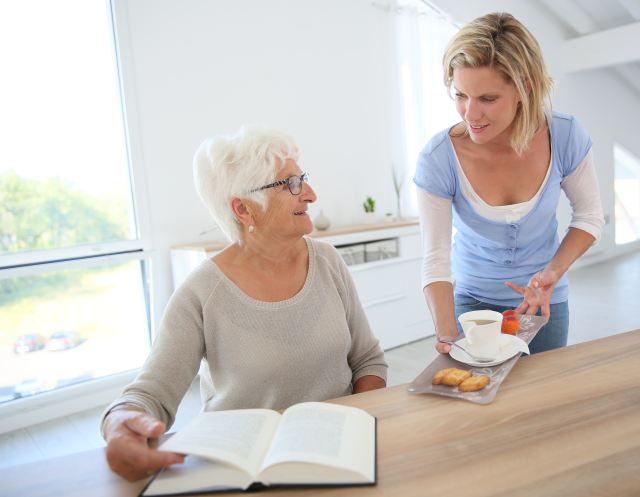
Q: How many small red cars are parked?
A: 2